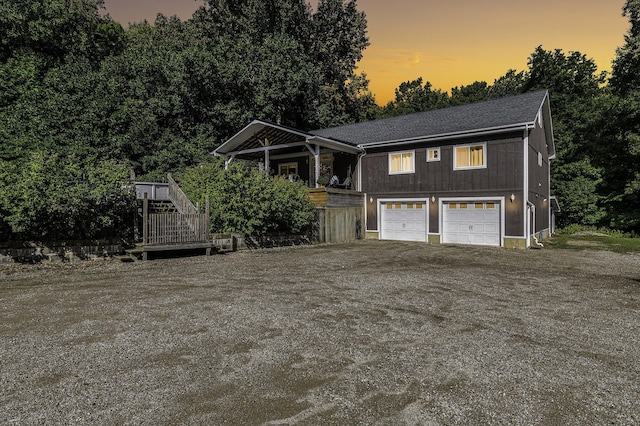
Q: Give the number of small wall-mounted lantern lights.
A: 3